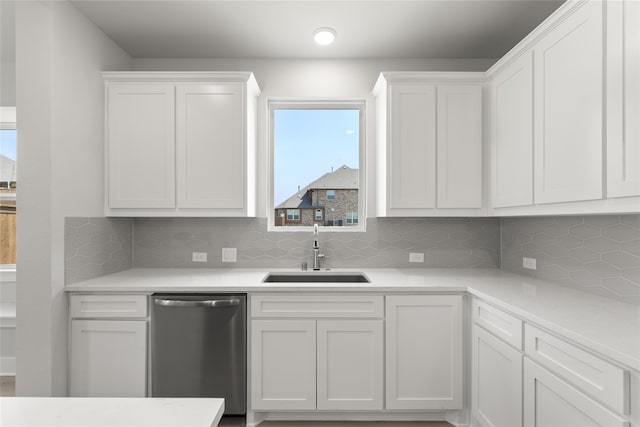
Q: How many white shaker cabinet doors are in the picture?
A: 13